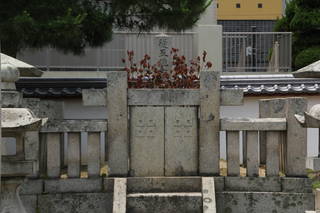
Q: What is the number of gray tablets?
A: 2